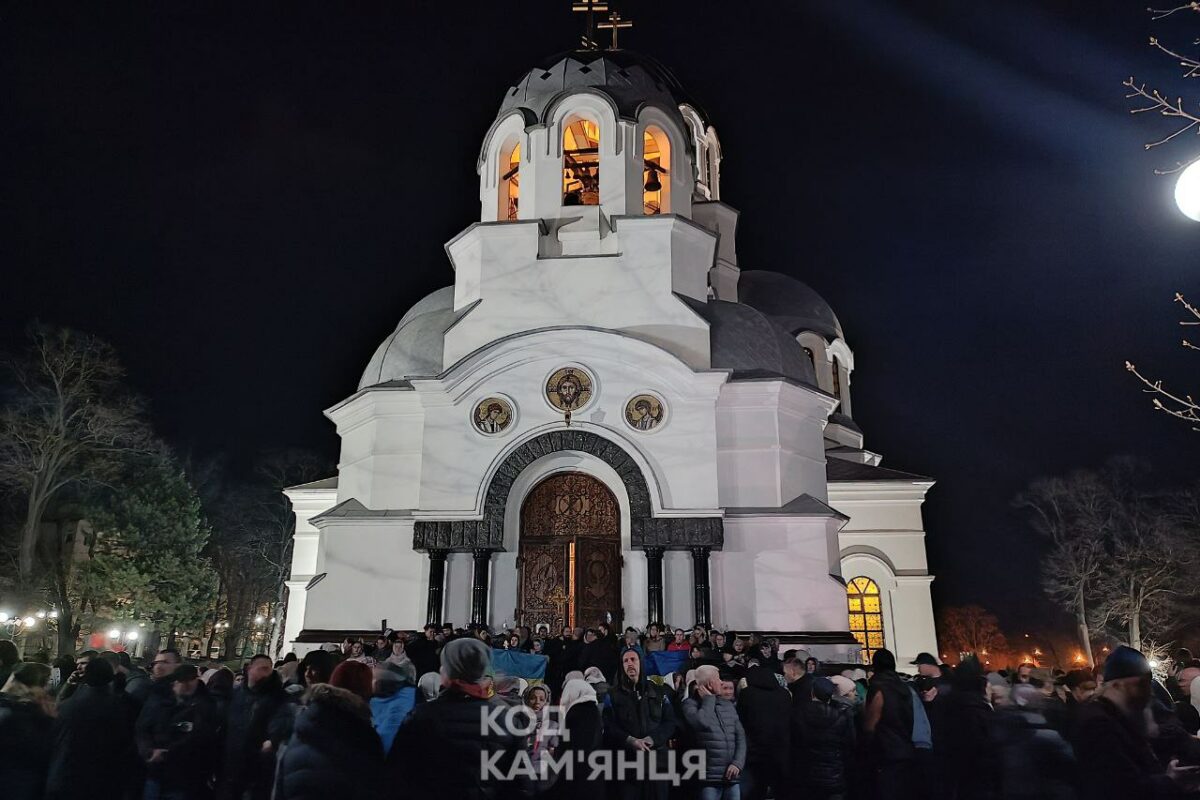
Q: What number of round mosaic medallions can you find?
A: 3